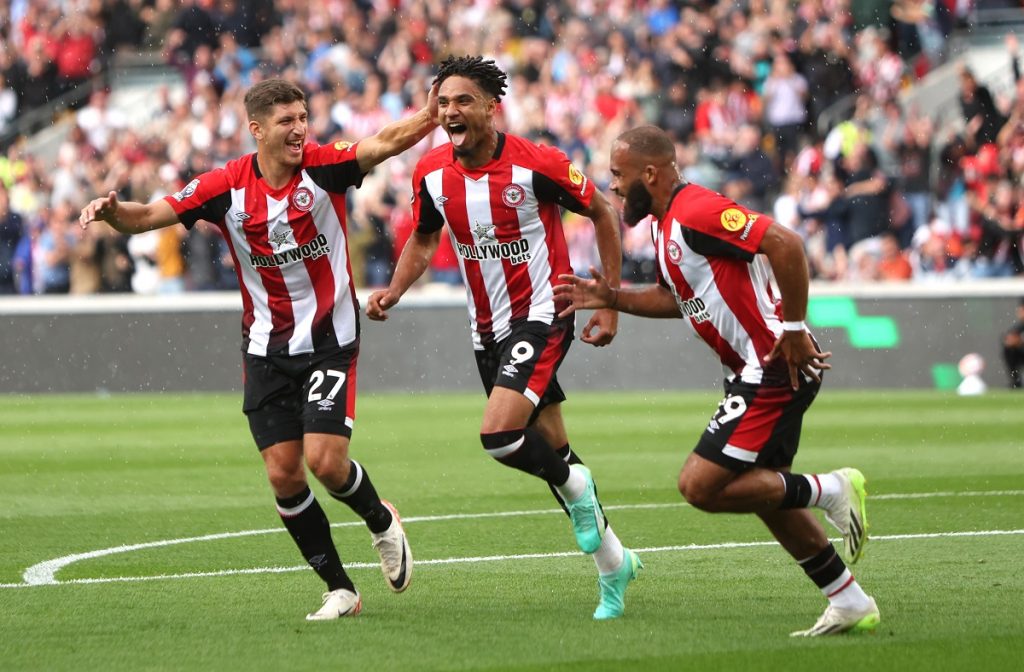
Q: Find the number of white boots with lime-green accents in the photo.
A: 2